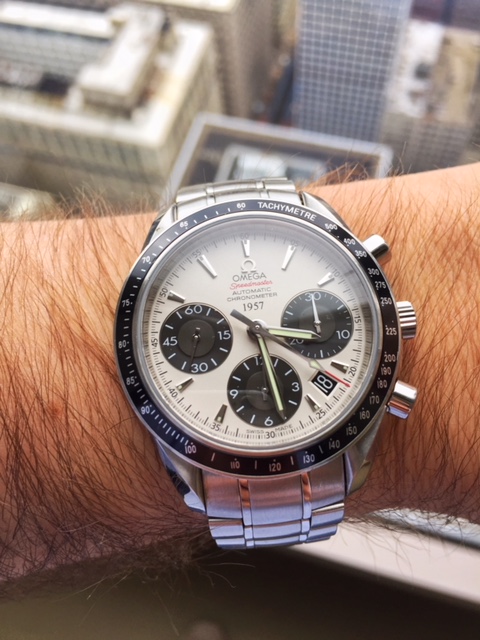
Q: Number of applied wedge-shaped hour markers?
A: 9